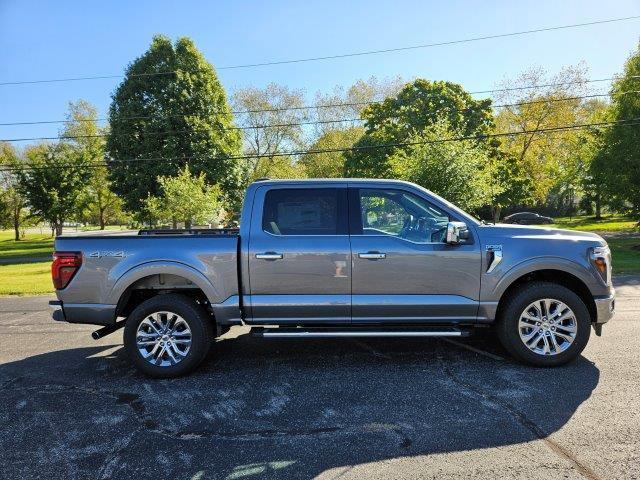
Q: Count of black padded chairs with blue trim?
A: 0